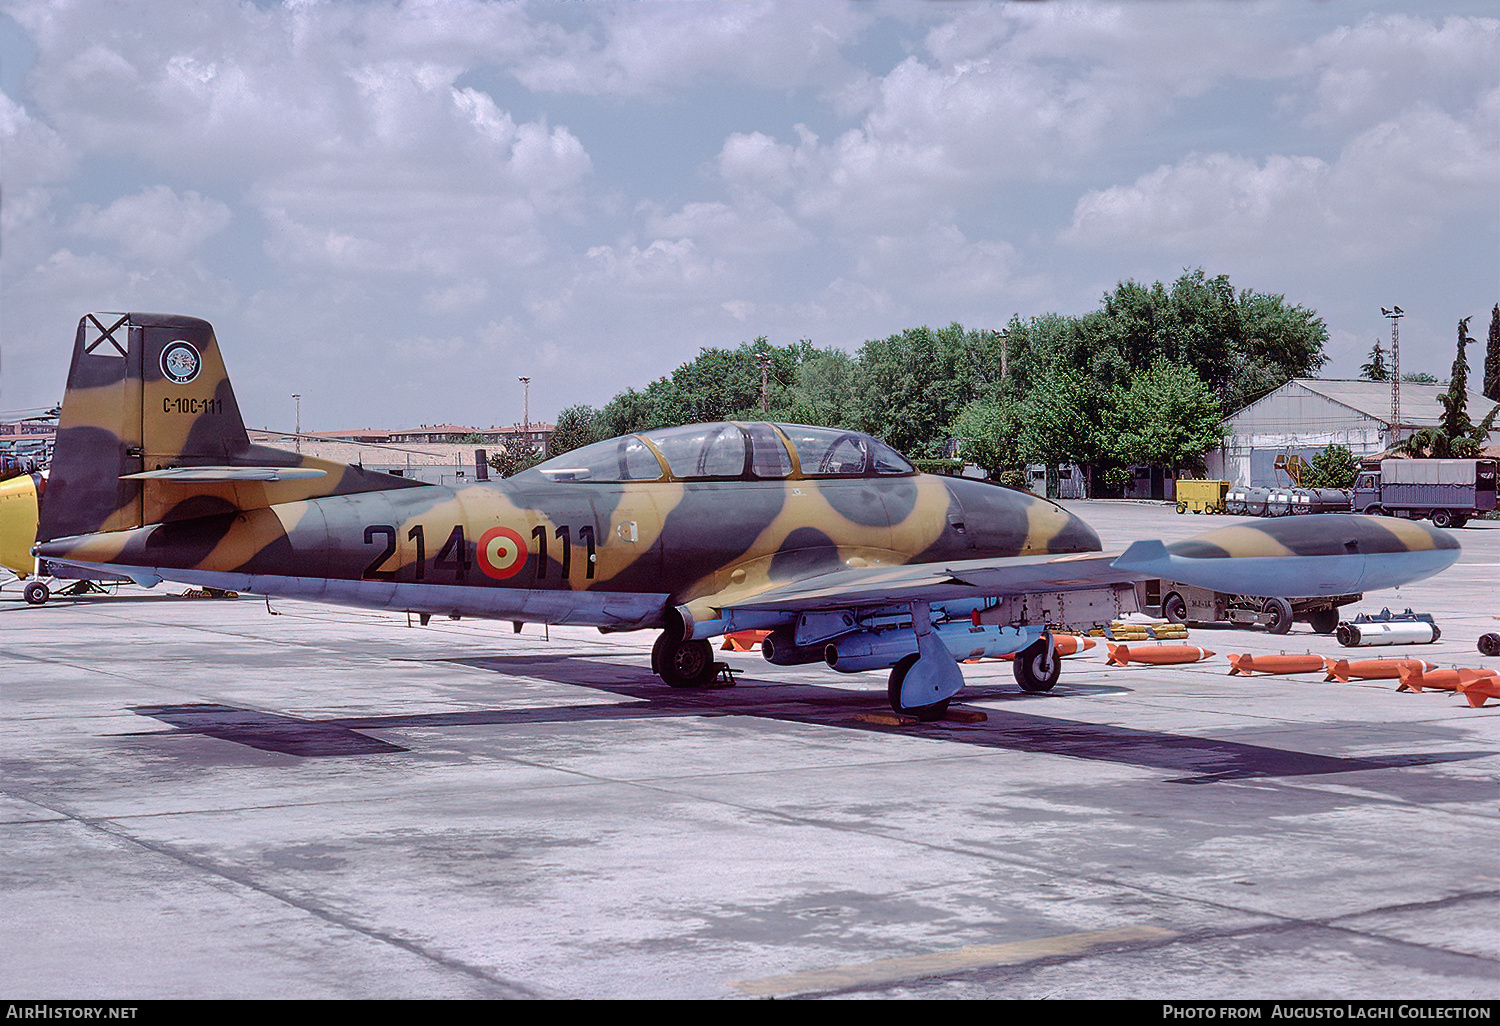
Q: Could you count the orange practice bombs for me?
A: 7